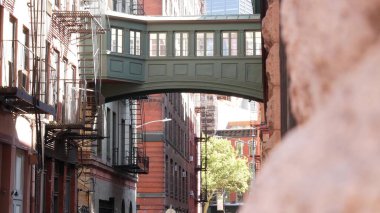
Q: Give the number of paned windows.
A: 7